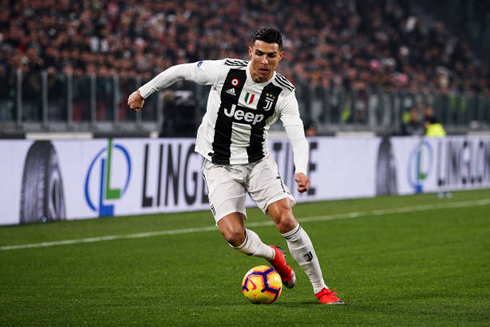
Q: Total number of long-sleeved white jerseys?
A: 1